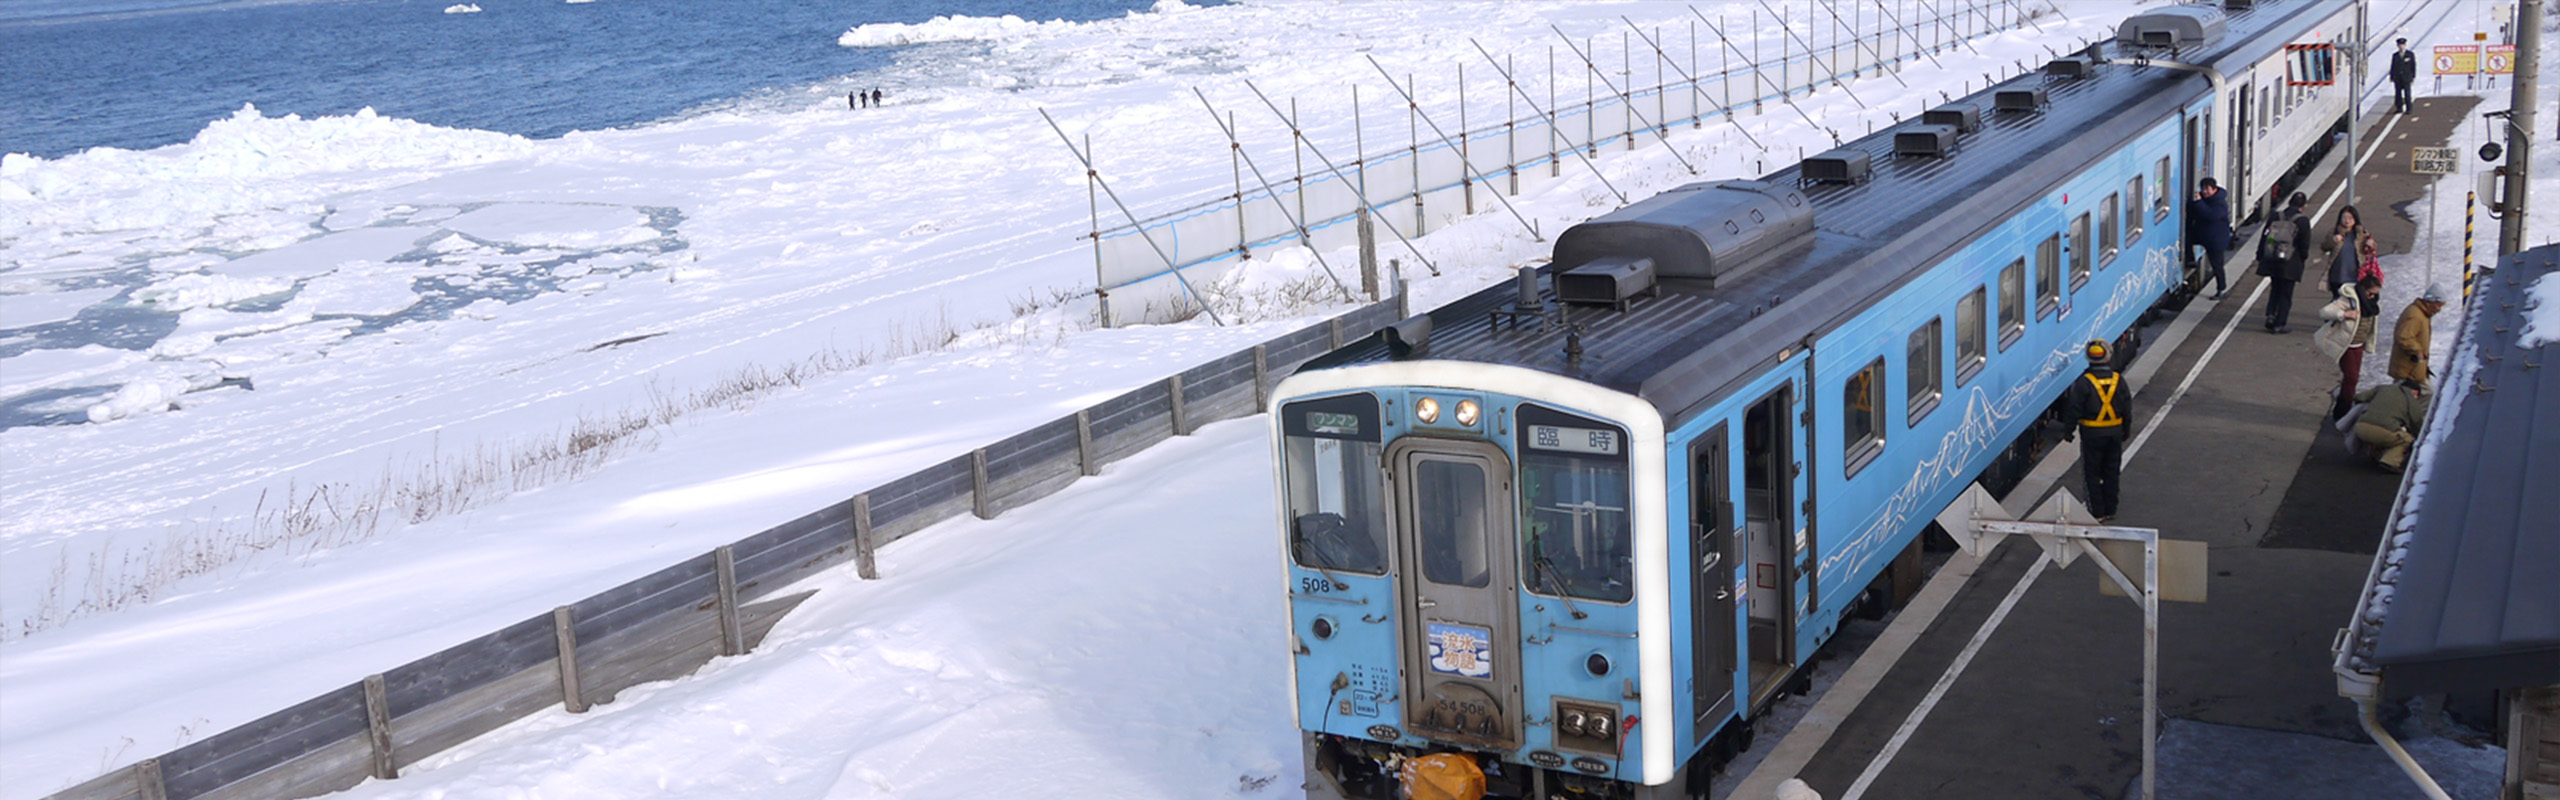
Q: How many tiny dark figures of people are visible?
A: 3